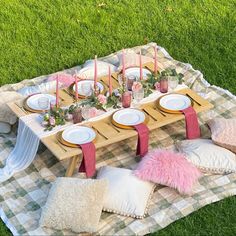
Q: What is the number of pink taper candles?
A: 7